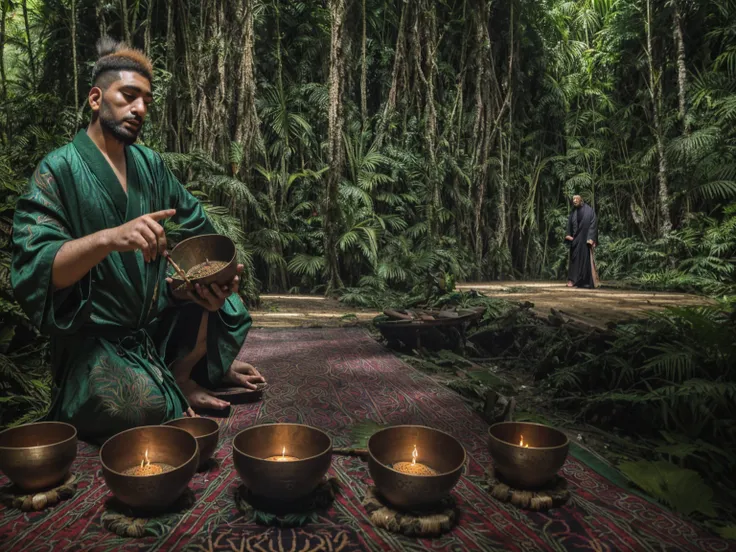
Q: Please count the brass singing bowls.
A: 7